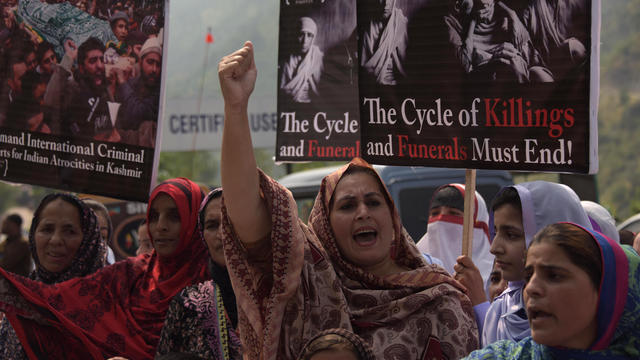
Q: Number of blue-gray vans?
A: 1